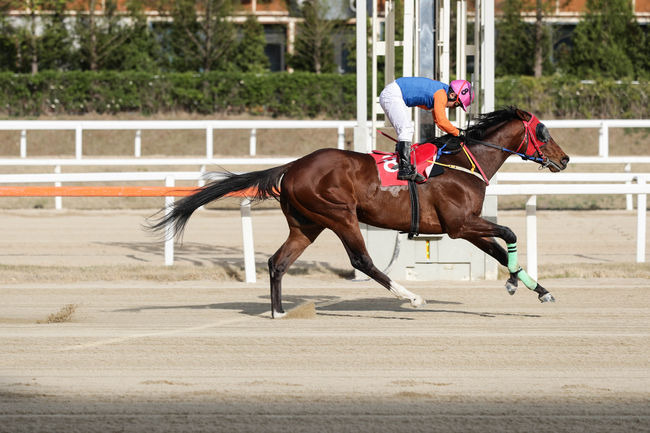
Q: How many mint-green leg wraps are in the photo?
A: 2